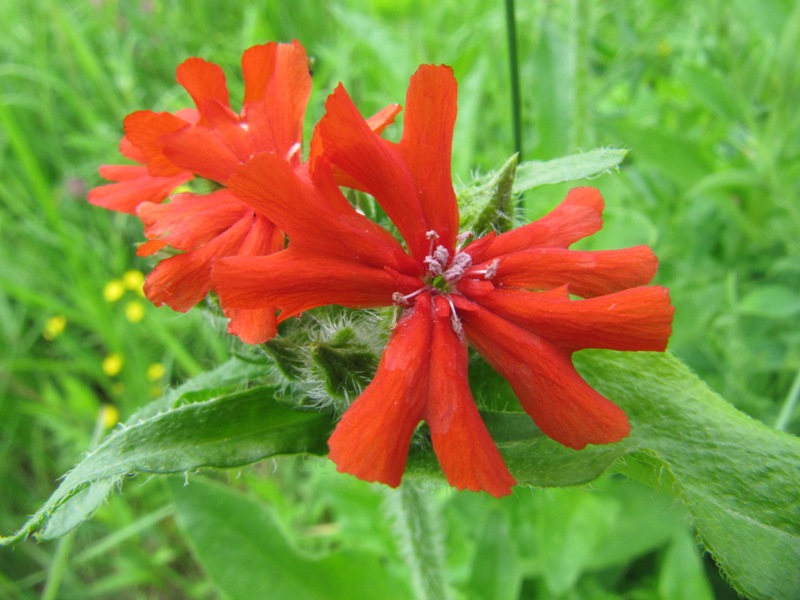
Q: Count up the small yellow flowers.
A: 7